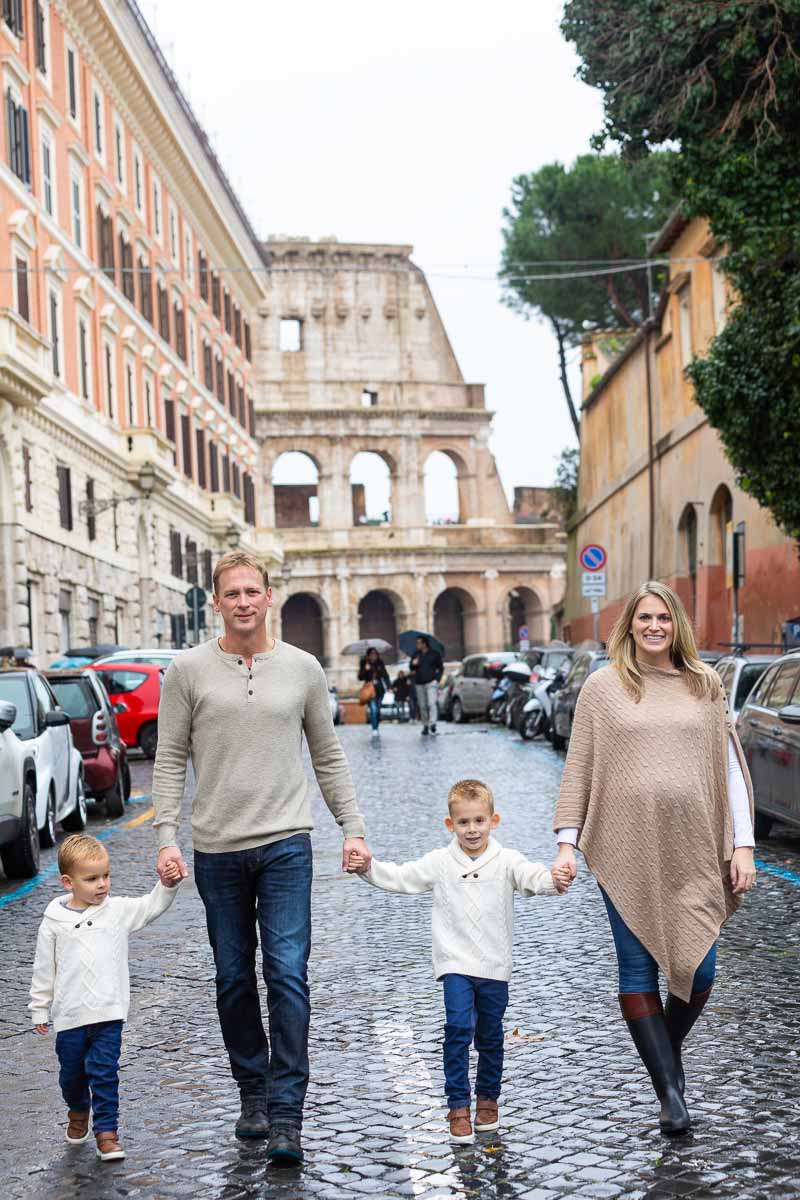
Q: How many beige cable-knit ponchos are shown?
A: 1